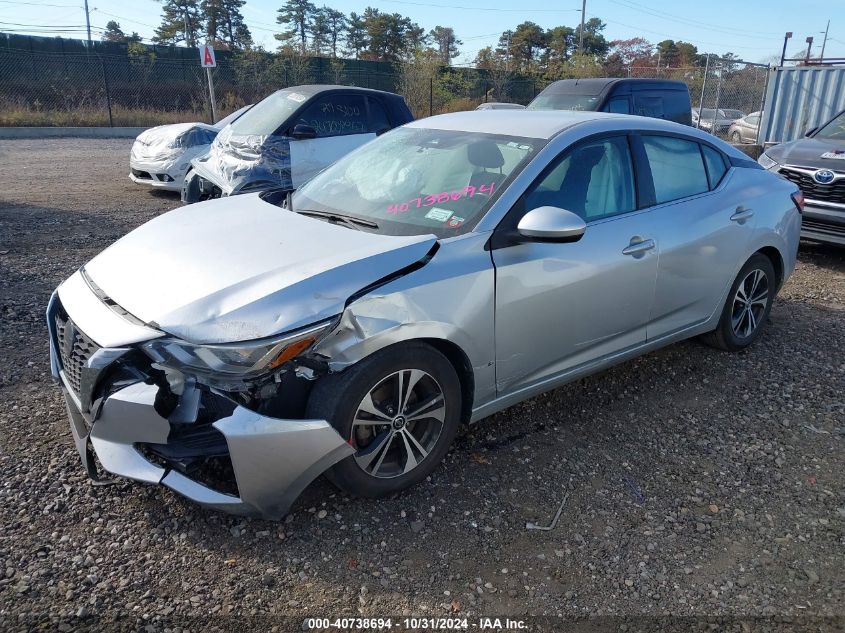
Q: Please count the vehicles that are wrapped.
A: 2